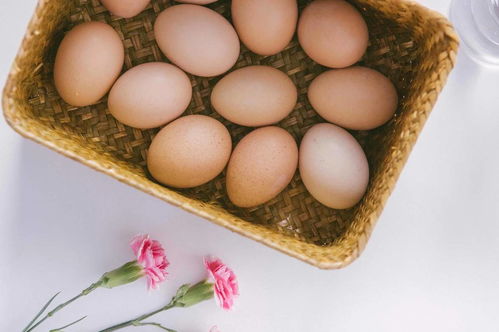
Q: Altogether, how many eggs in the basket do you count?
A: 12